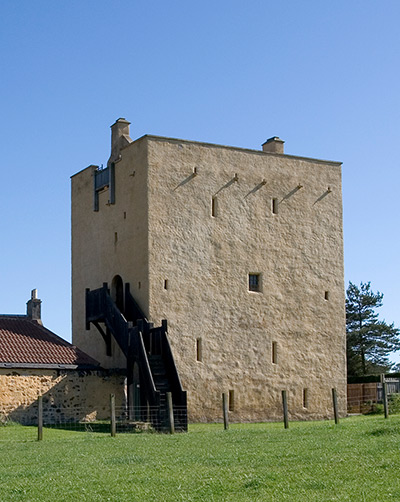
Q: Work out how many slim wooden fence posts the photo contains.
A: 7